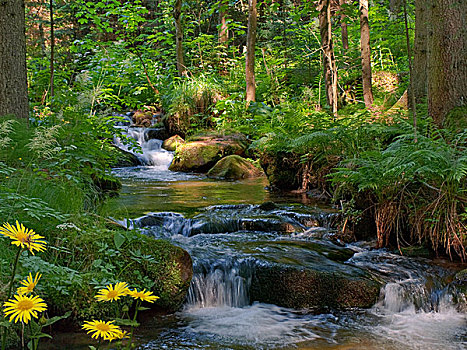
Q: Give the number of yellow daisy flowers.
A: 7